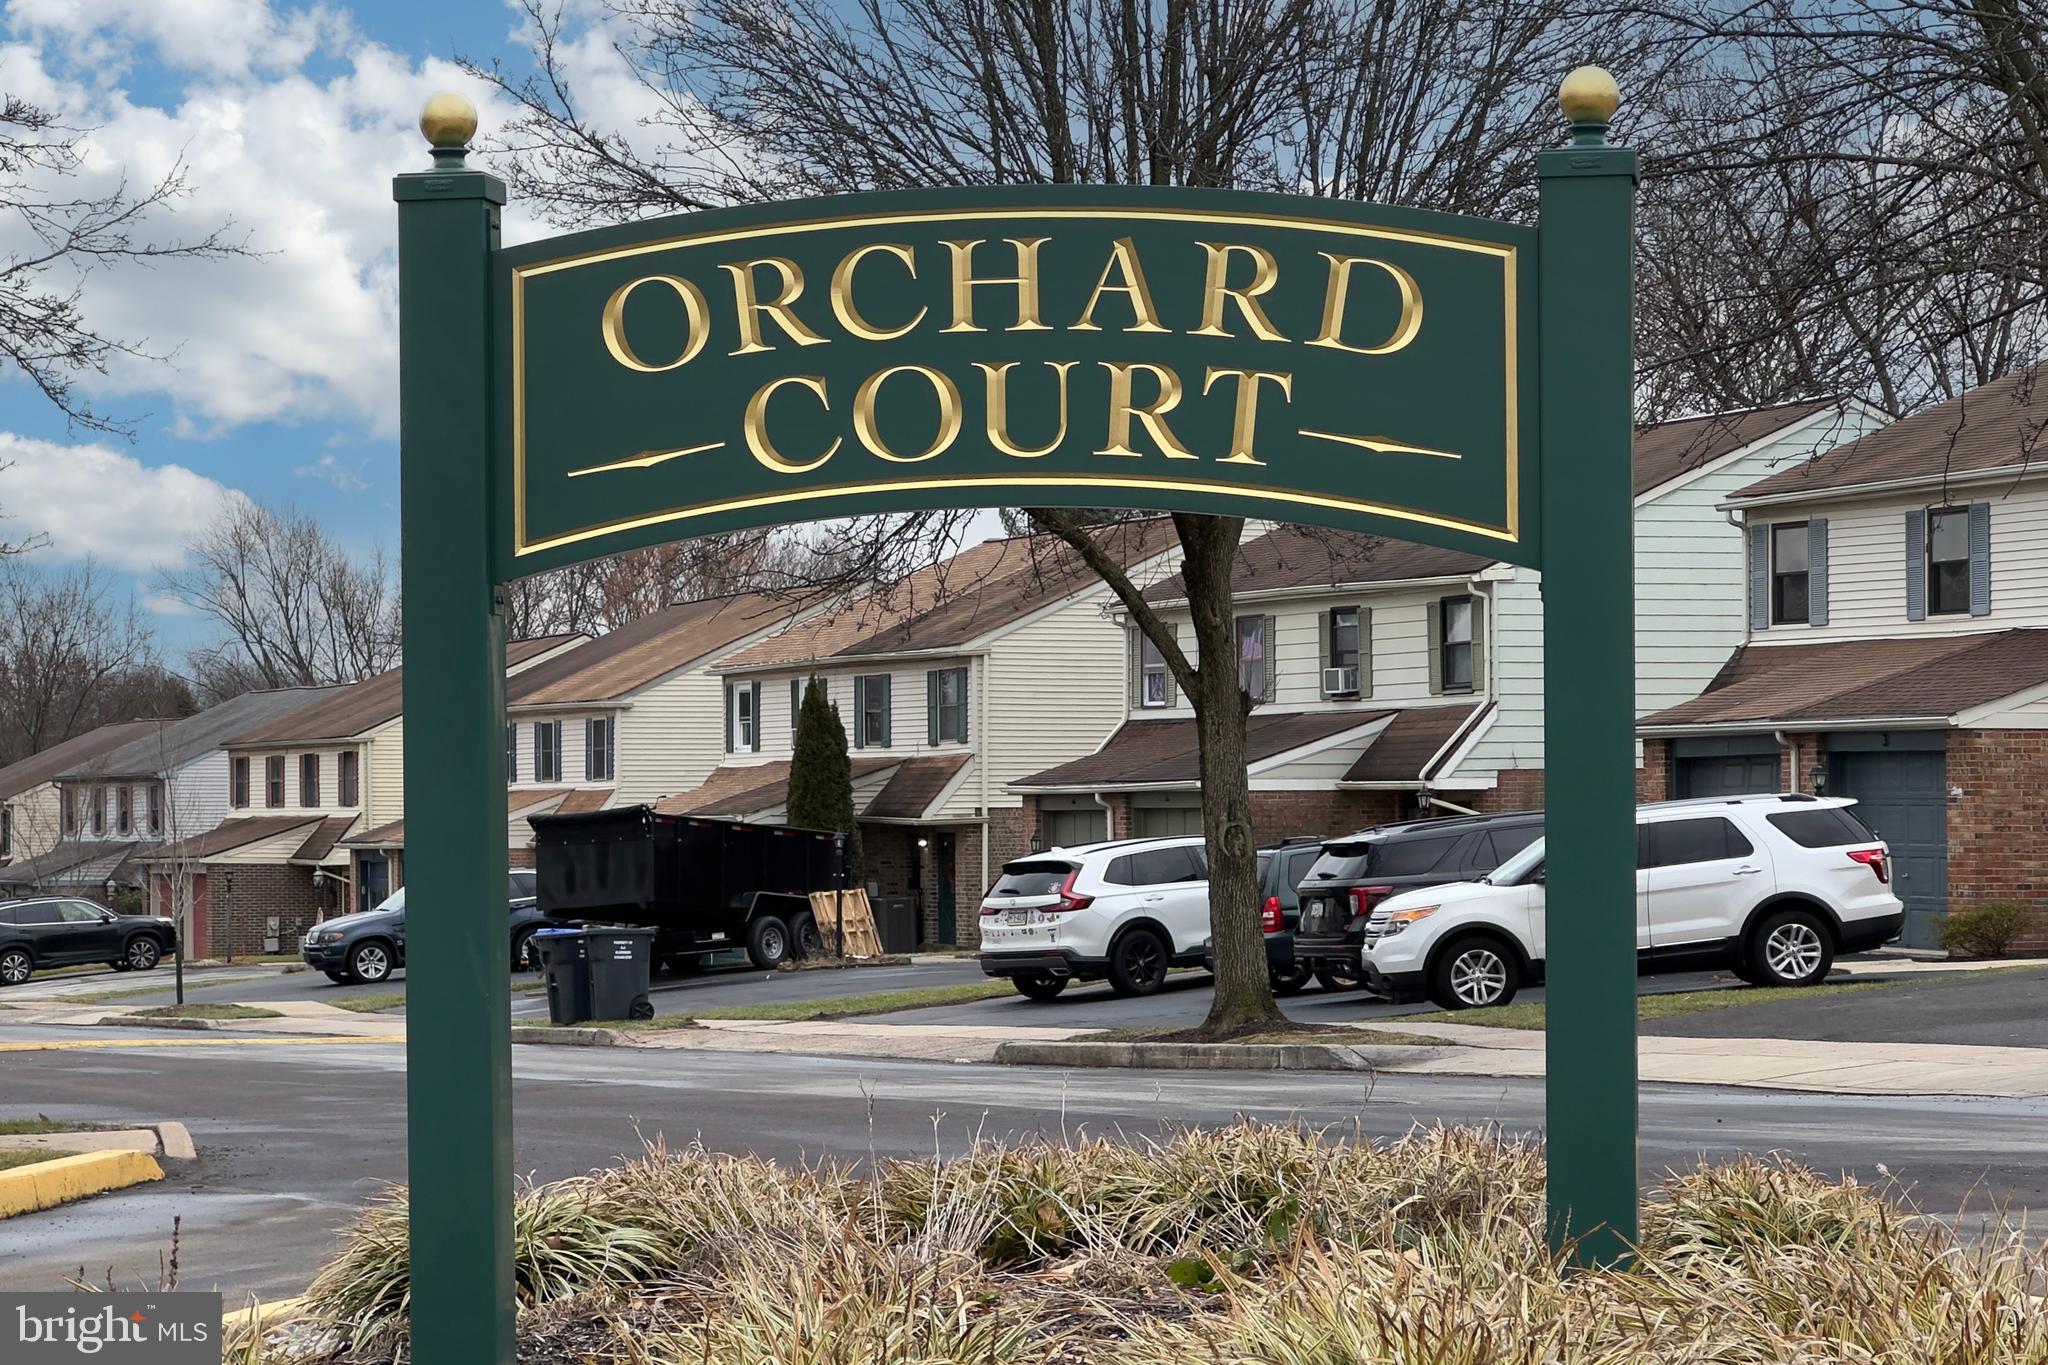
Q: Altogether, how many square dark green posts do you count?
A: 2